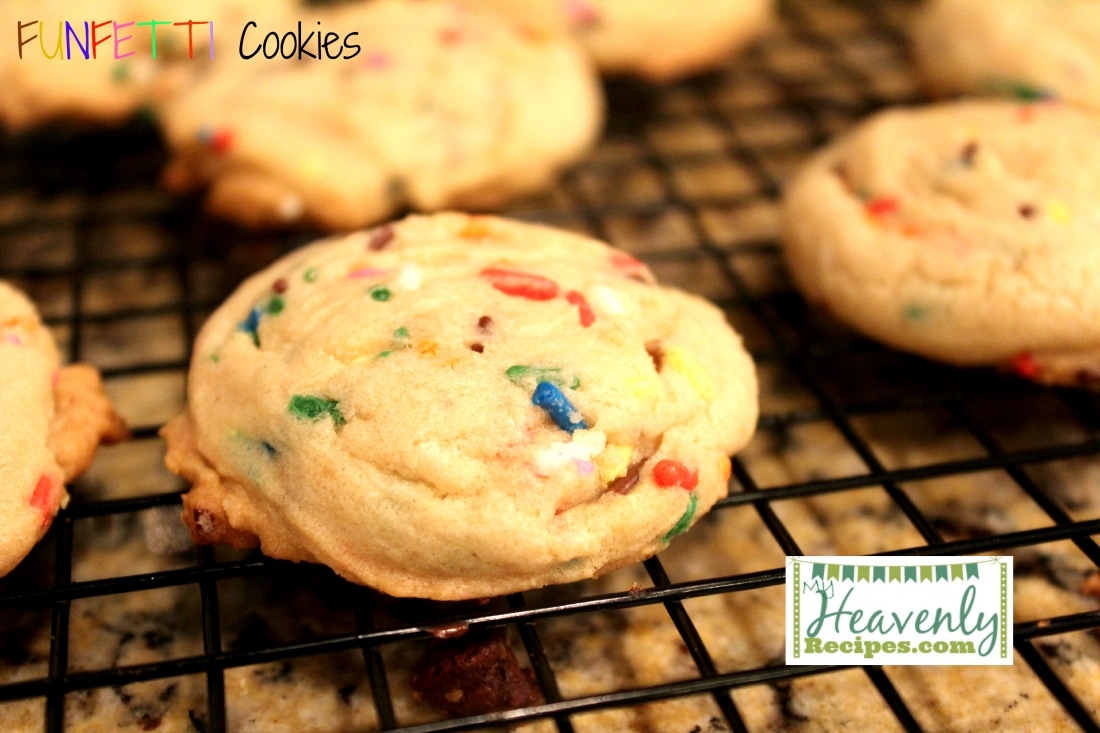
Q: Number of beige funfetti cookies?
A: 7